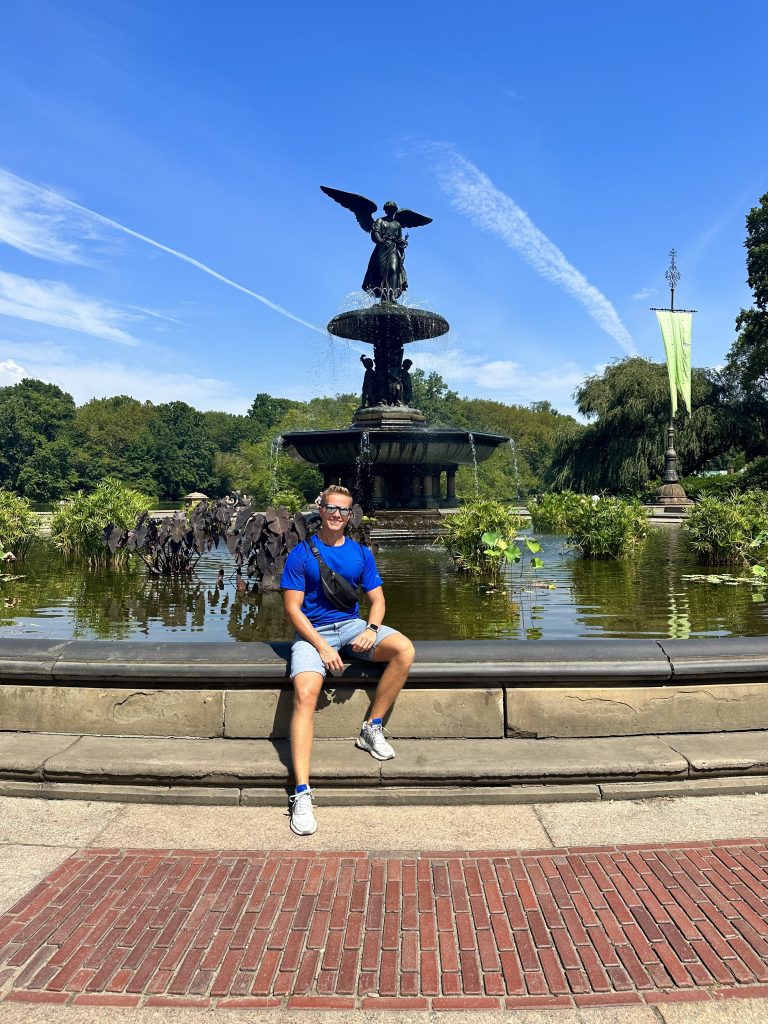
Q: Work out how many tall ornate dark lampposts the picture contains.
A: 1